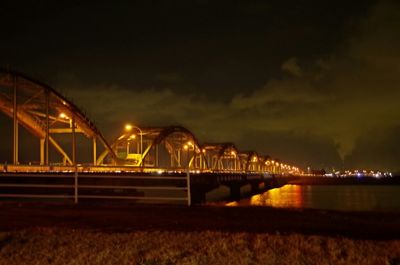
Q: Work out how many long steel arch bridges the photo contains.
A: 1